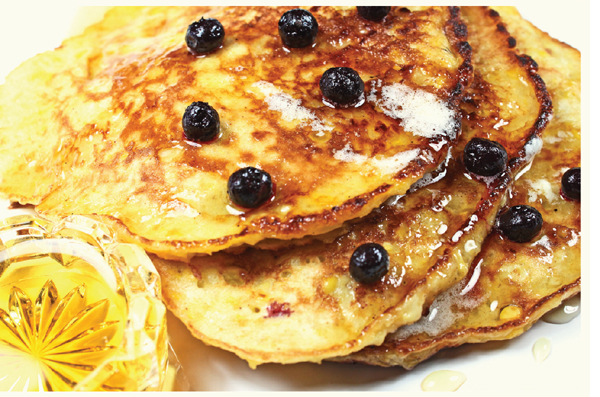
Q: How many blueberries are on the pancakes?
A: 10